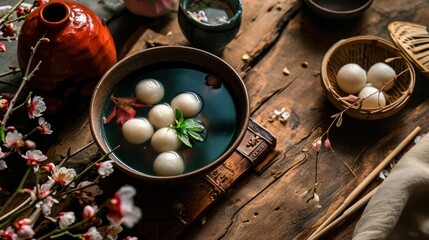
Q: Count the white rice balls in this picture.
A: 9